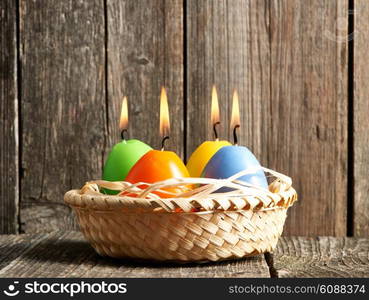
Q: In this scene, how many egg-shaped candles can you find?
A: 4